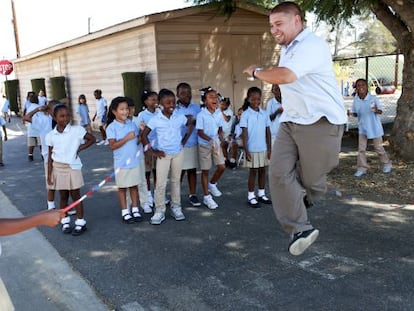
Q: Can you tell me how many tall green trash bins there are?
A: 4